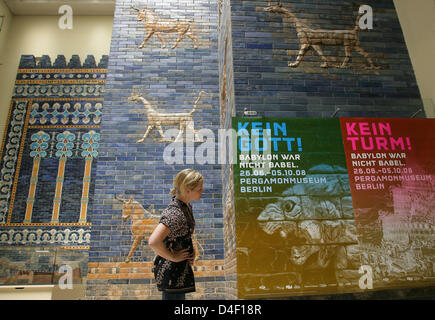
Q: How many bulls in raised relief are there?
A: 2